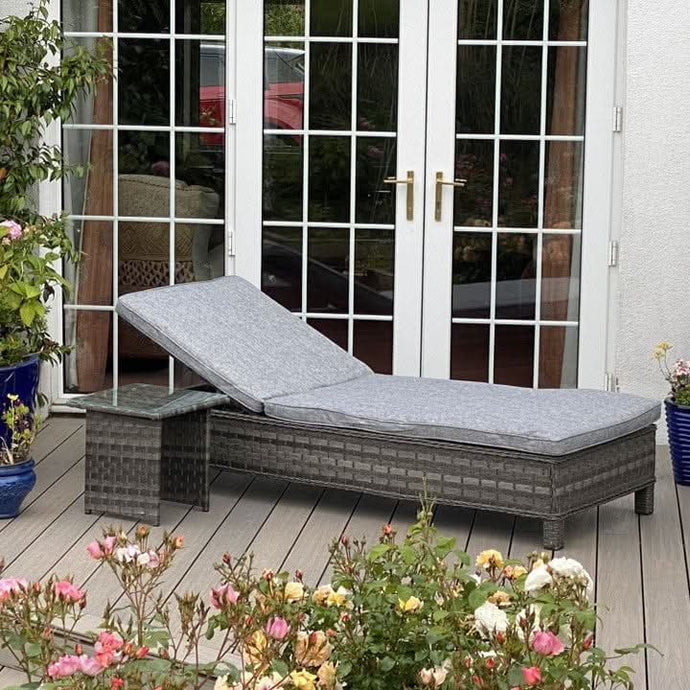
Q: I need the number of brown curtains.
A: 2